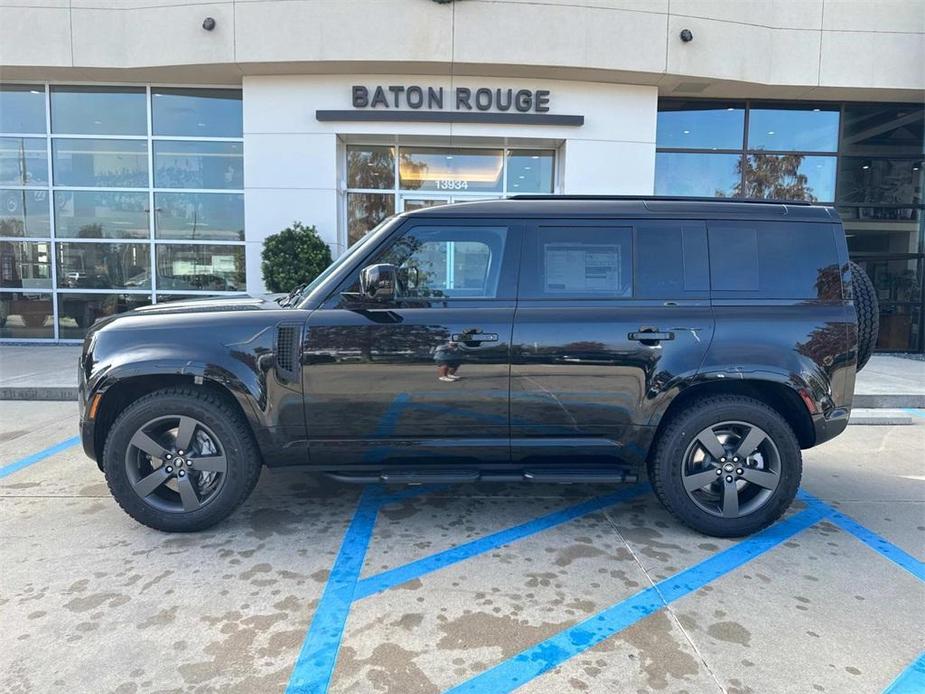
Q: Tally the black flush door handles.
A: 2